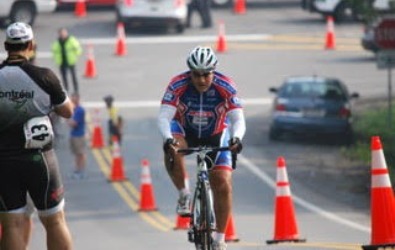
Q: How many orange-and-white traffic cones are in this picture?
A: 13